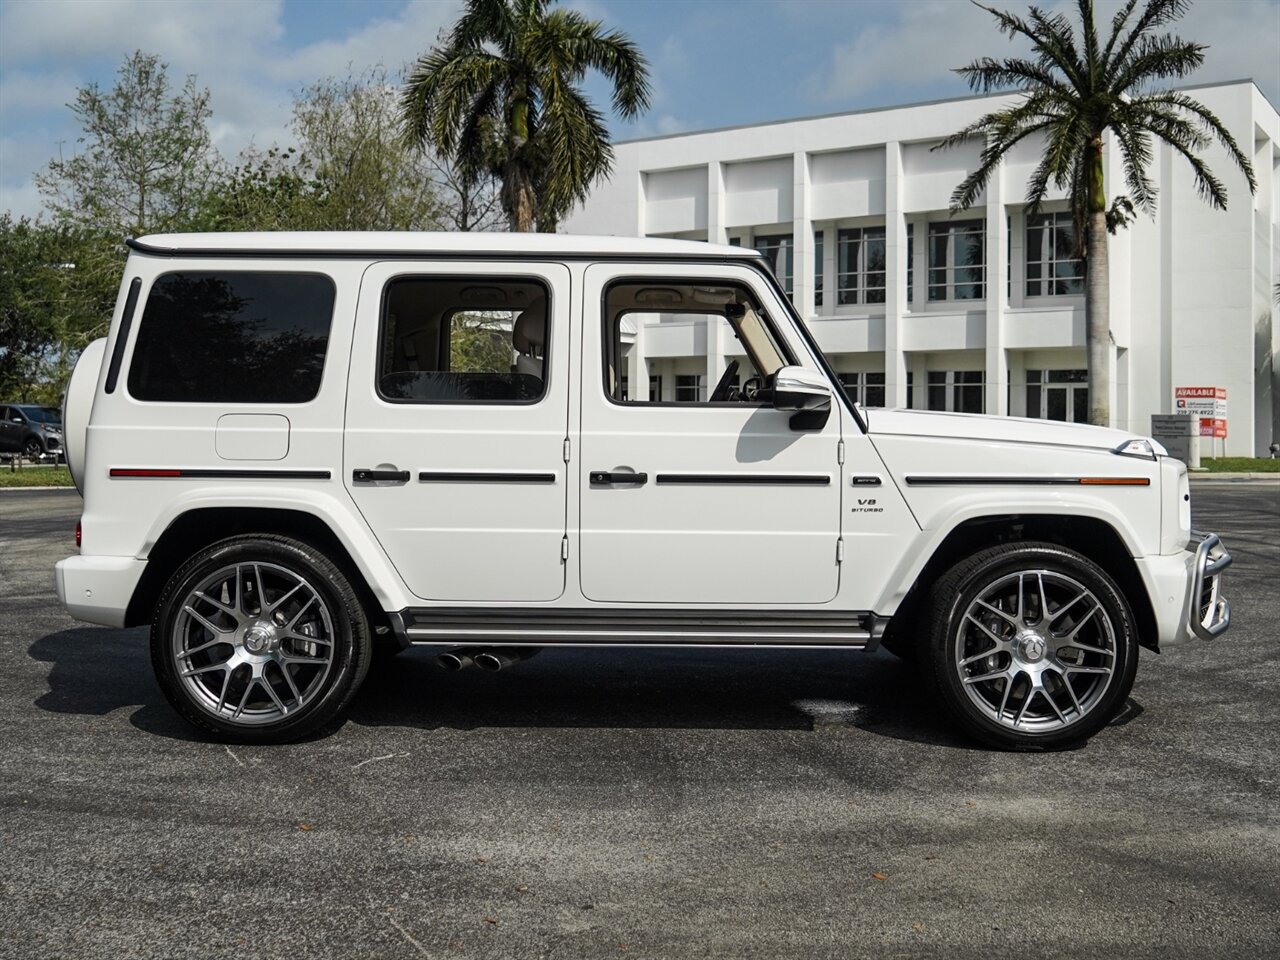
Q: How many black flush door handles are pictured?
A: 2